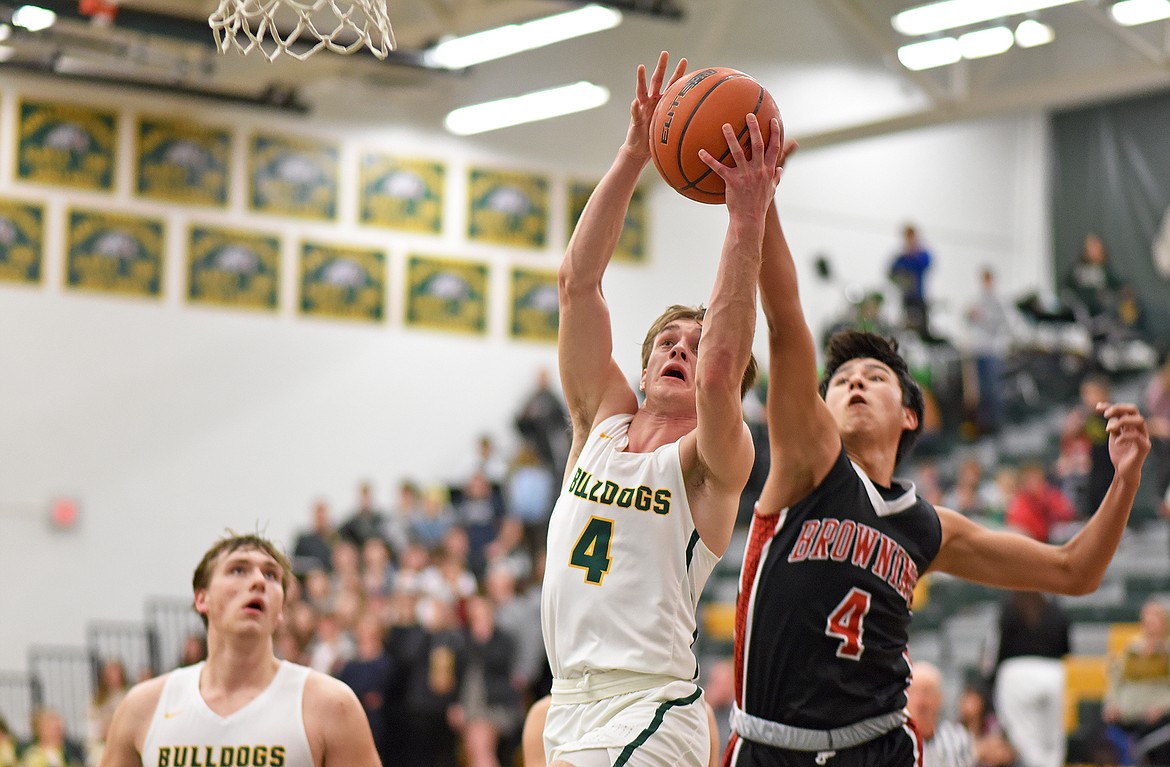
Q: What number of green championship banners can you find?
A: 12